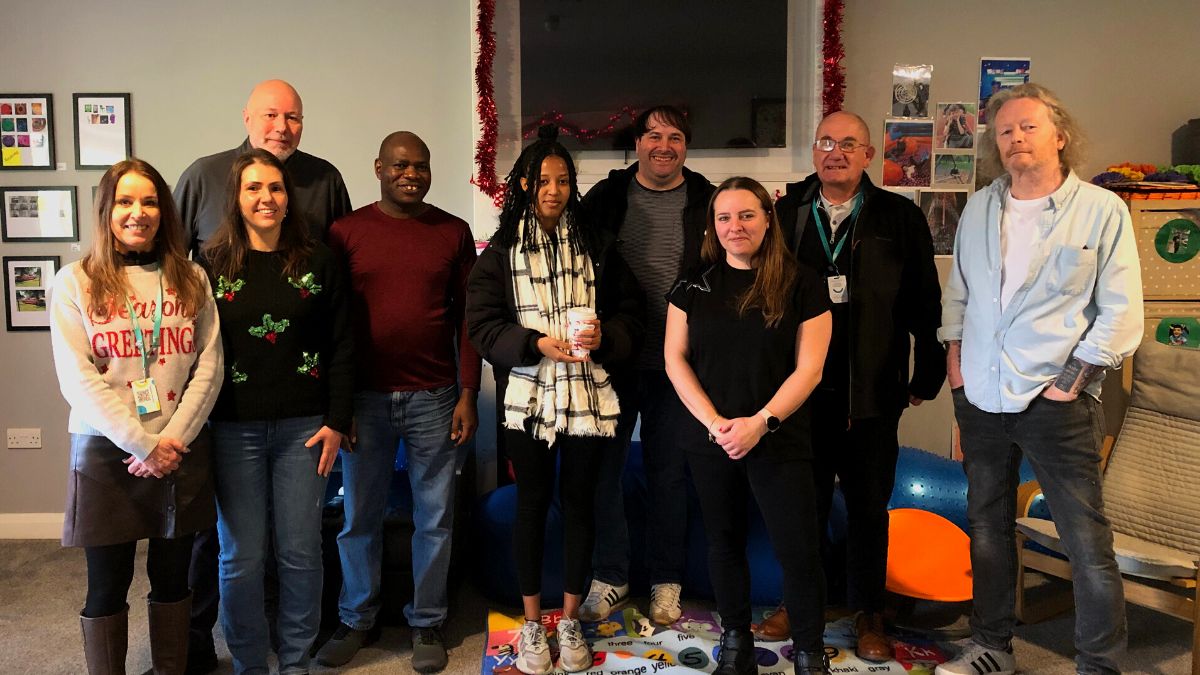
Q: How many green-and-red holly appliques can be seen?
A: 5